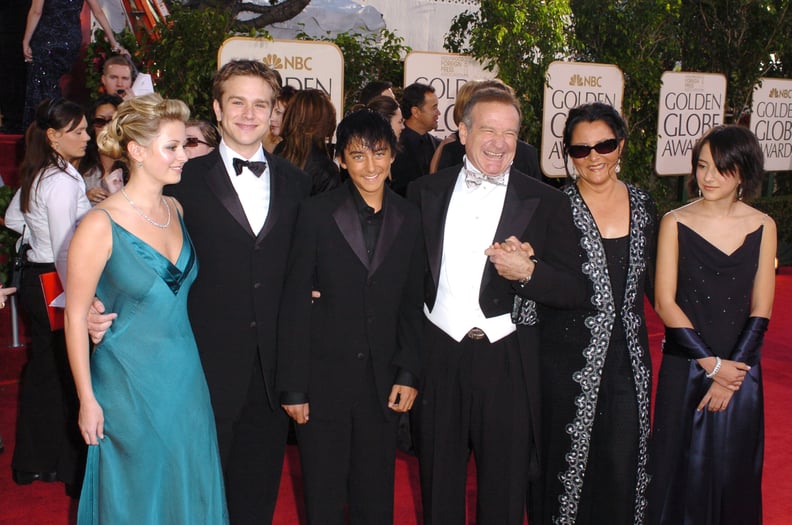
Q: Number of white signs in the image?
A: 5